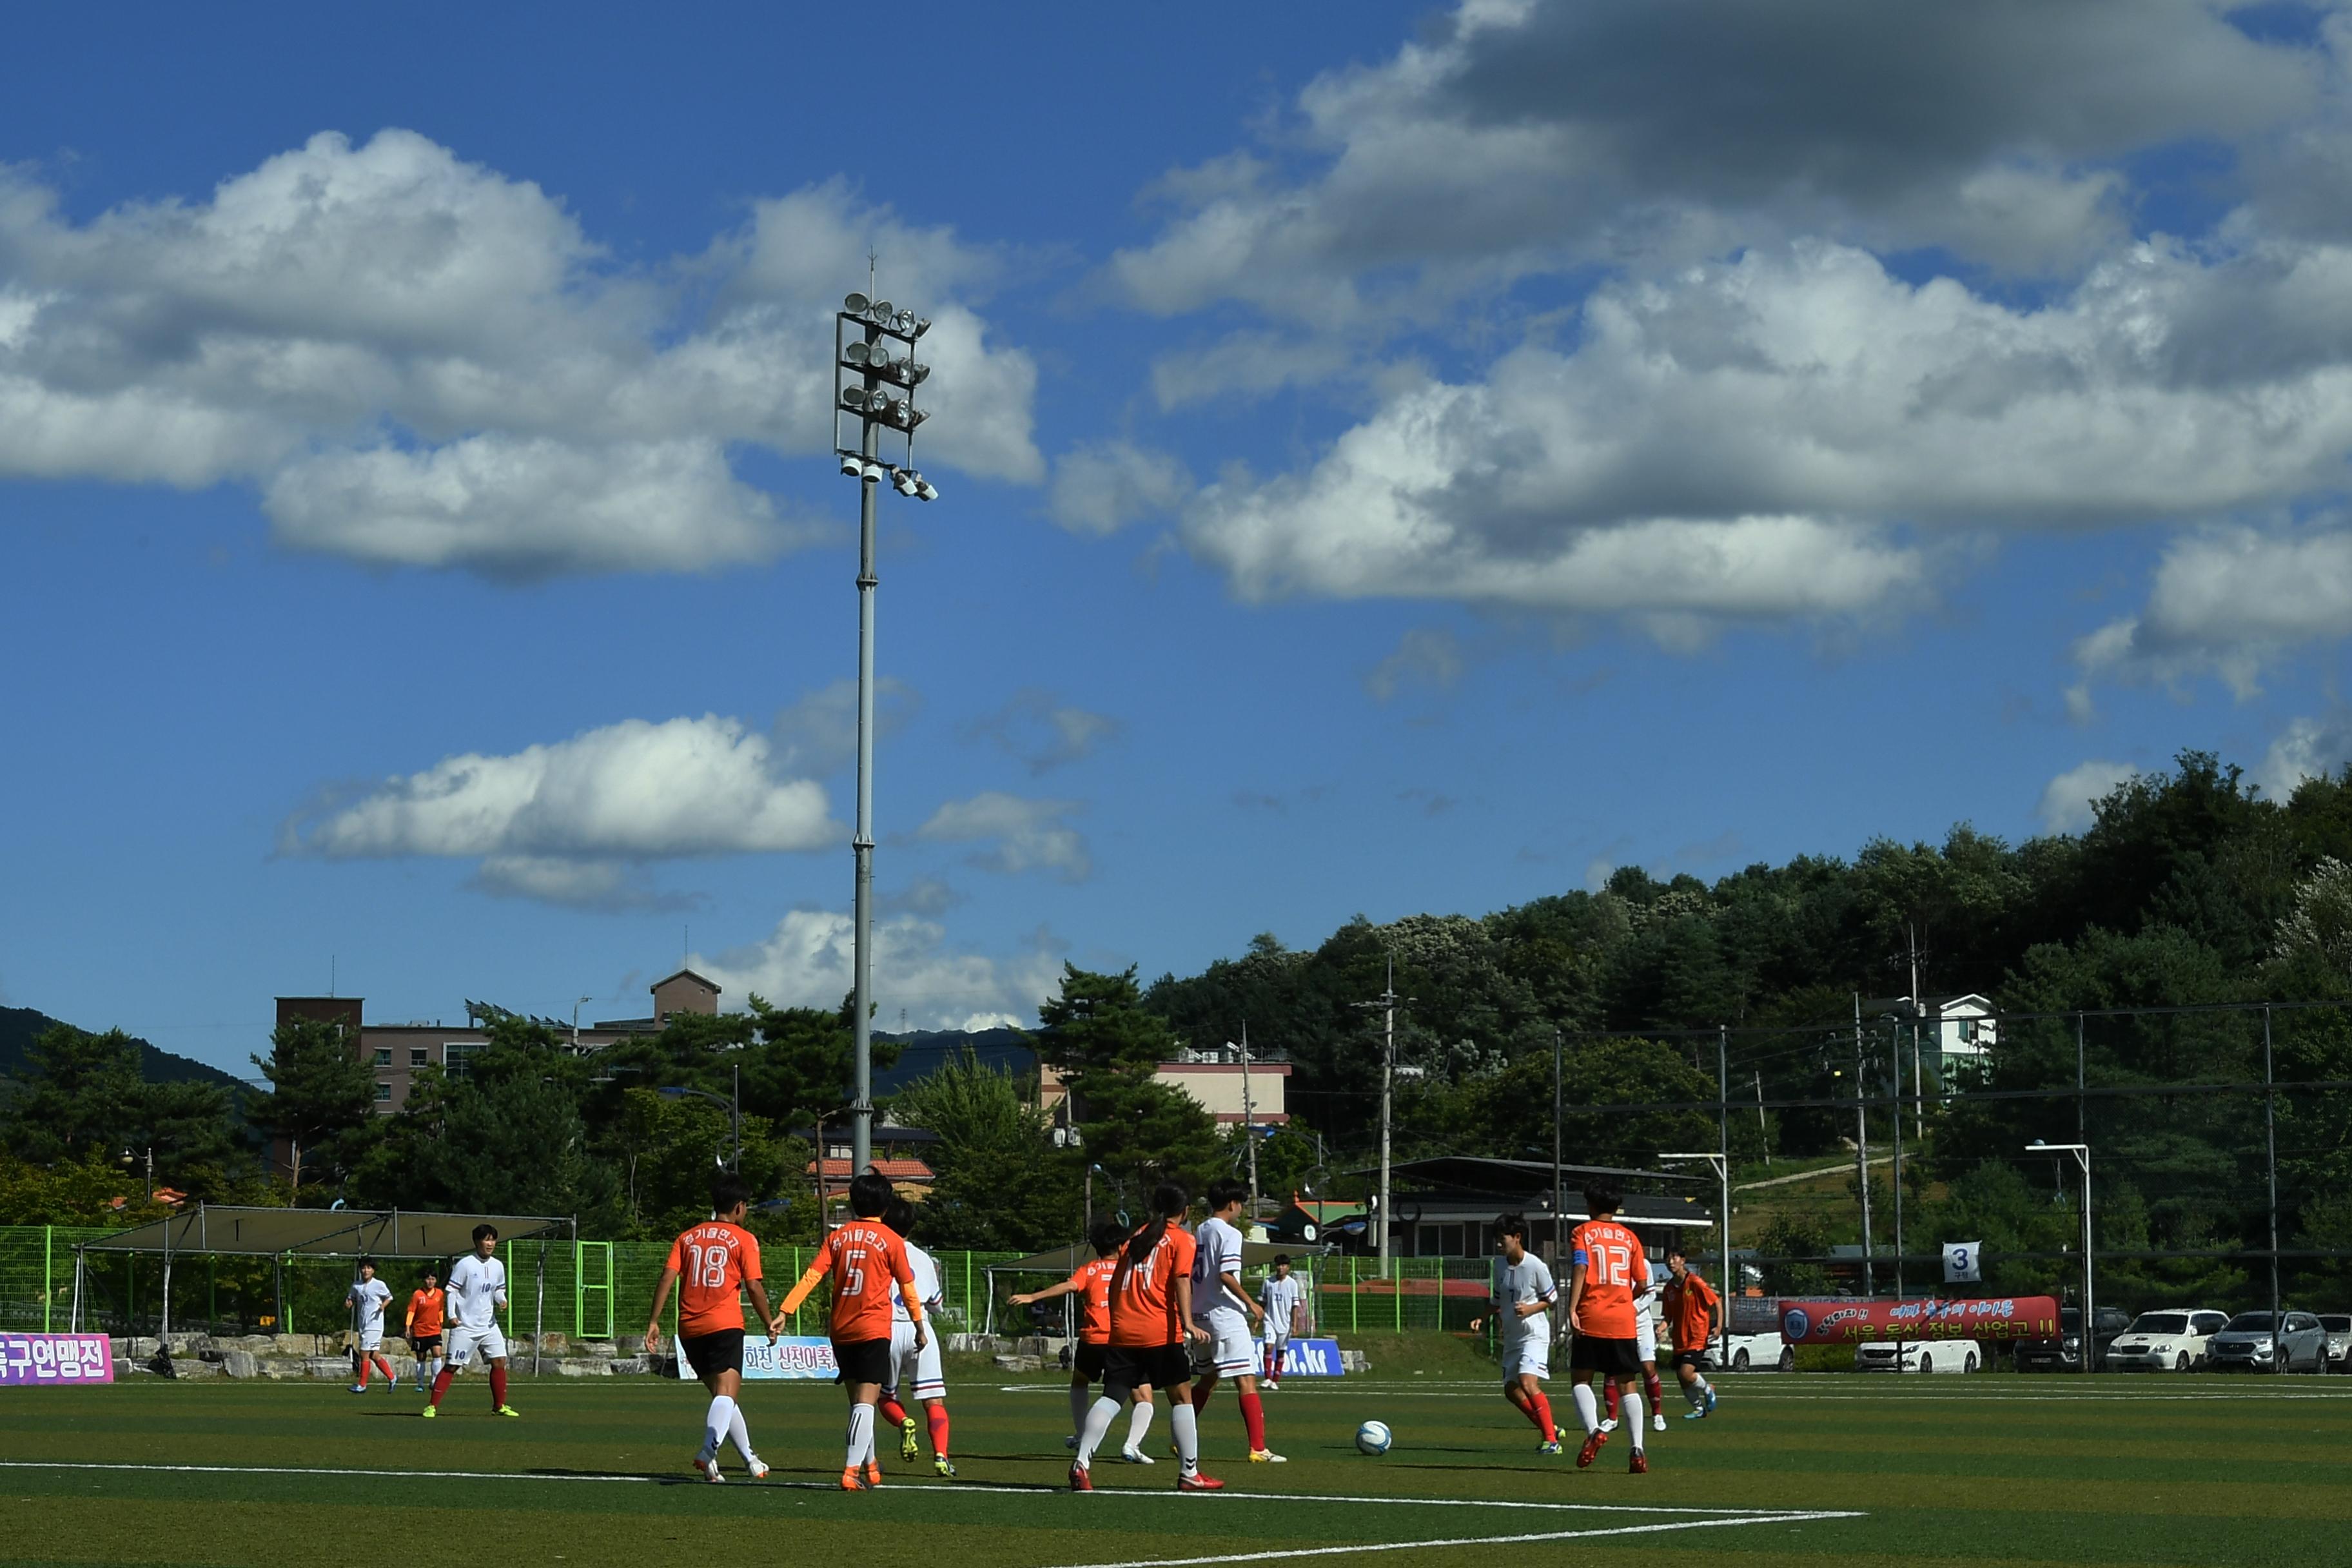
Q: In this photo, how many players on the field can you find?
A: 14